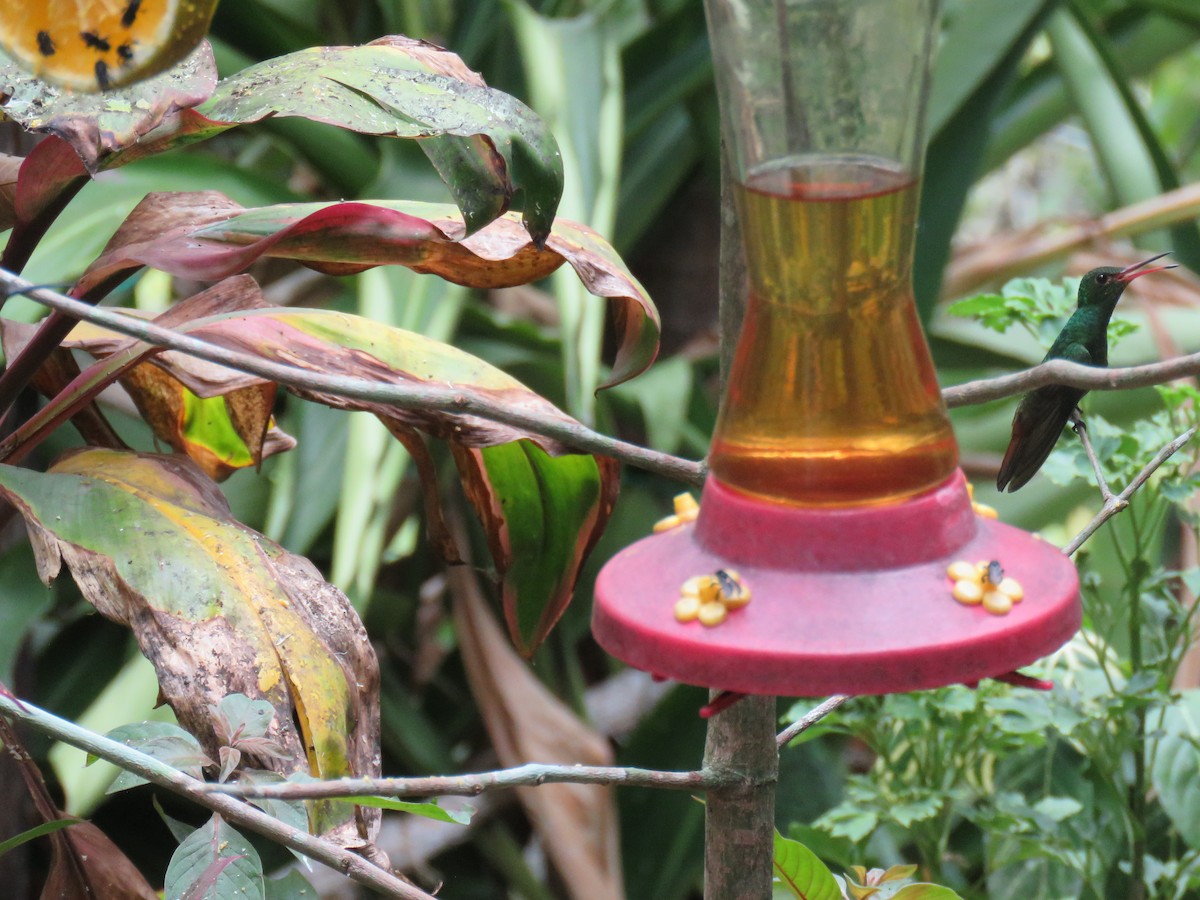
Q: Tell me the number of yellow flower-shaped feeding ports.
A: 4